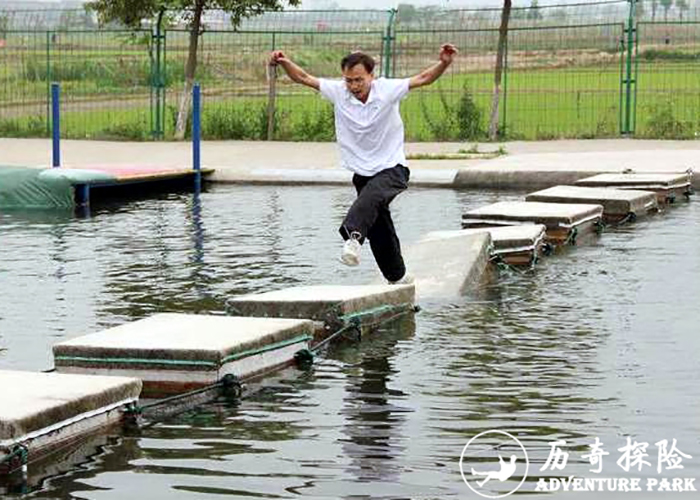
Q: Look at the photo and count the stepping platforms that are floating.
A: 8